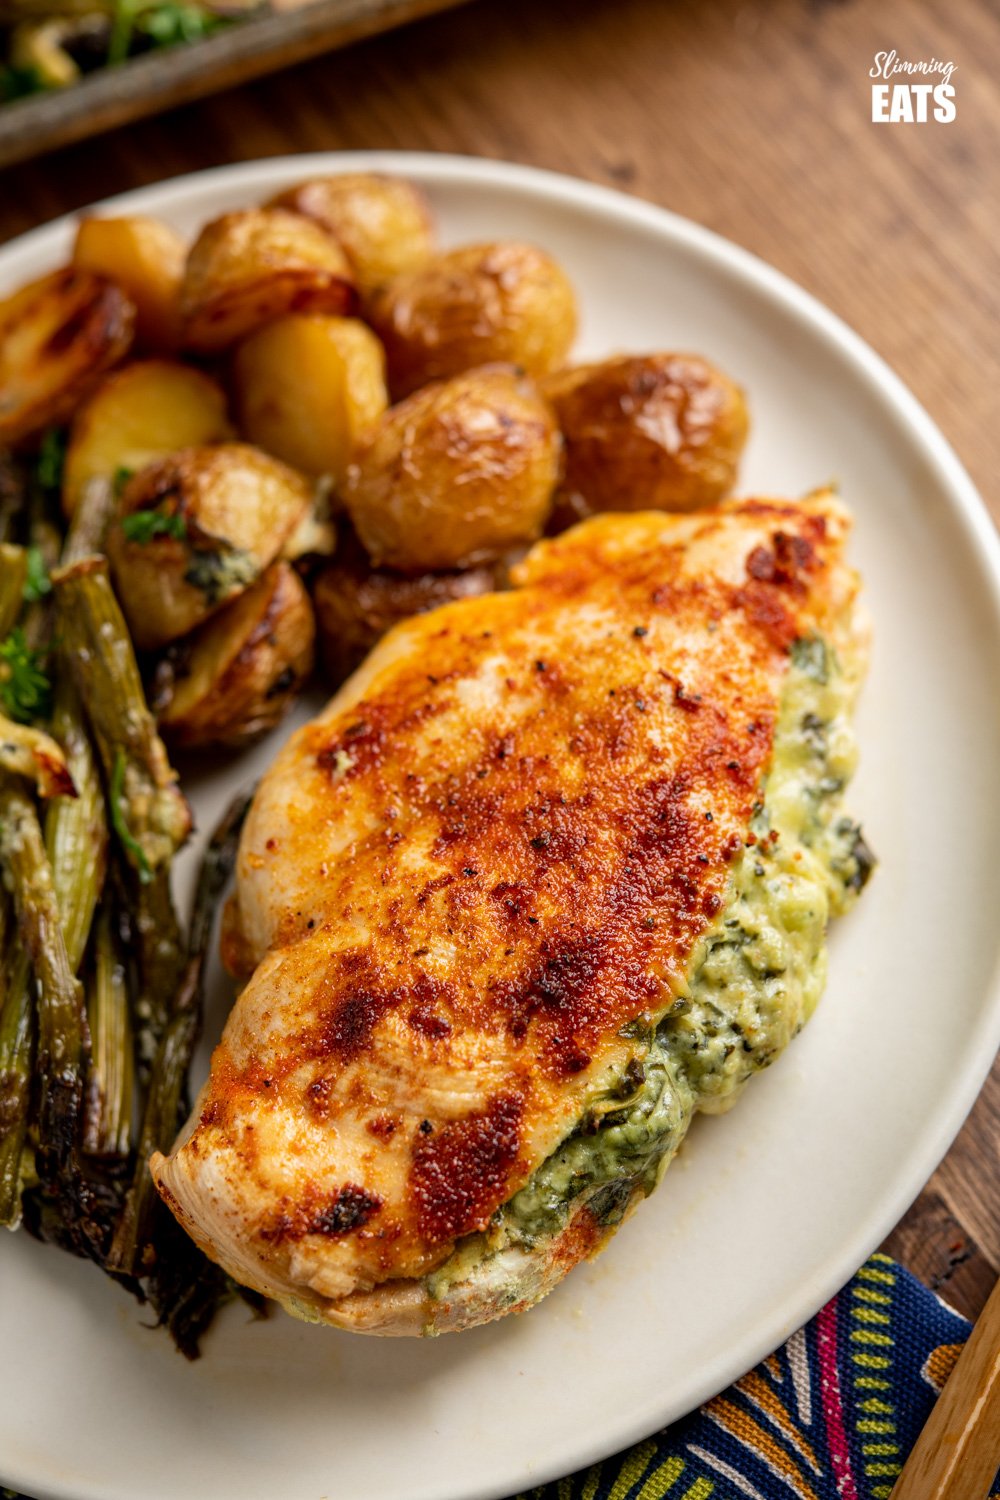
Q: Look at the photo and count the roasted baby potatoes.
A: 12